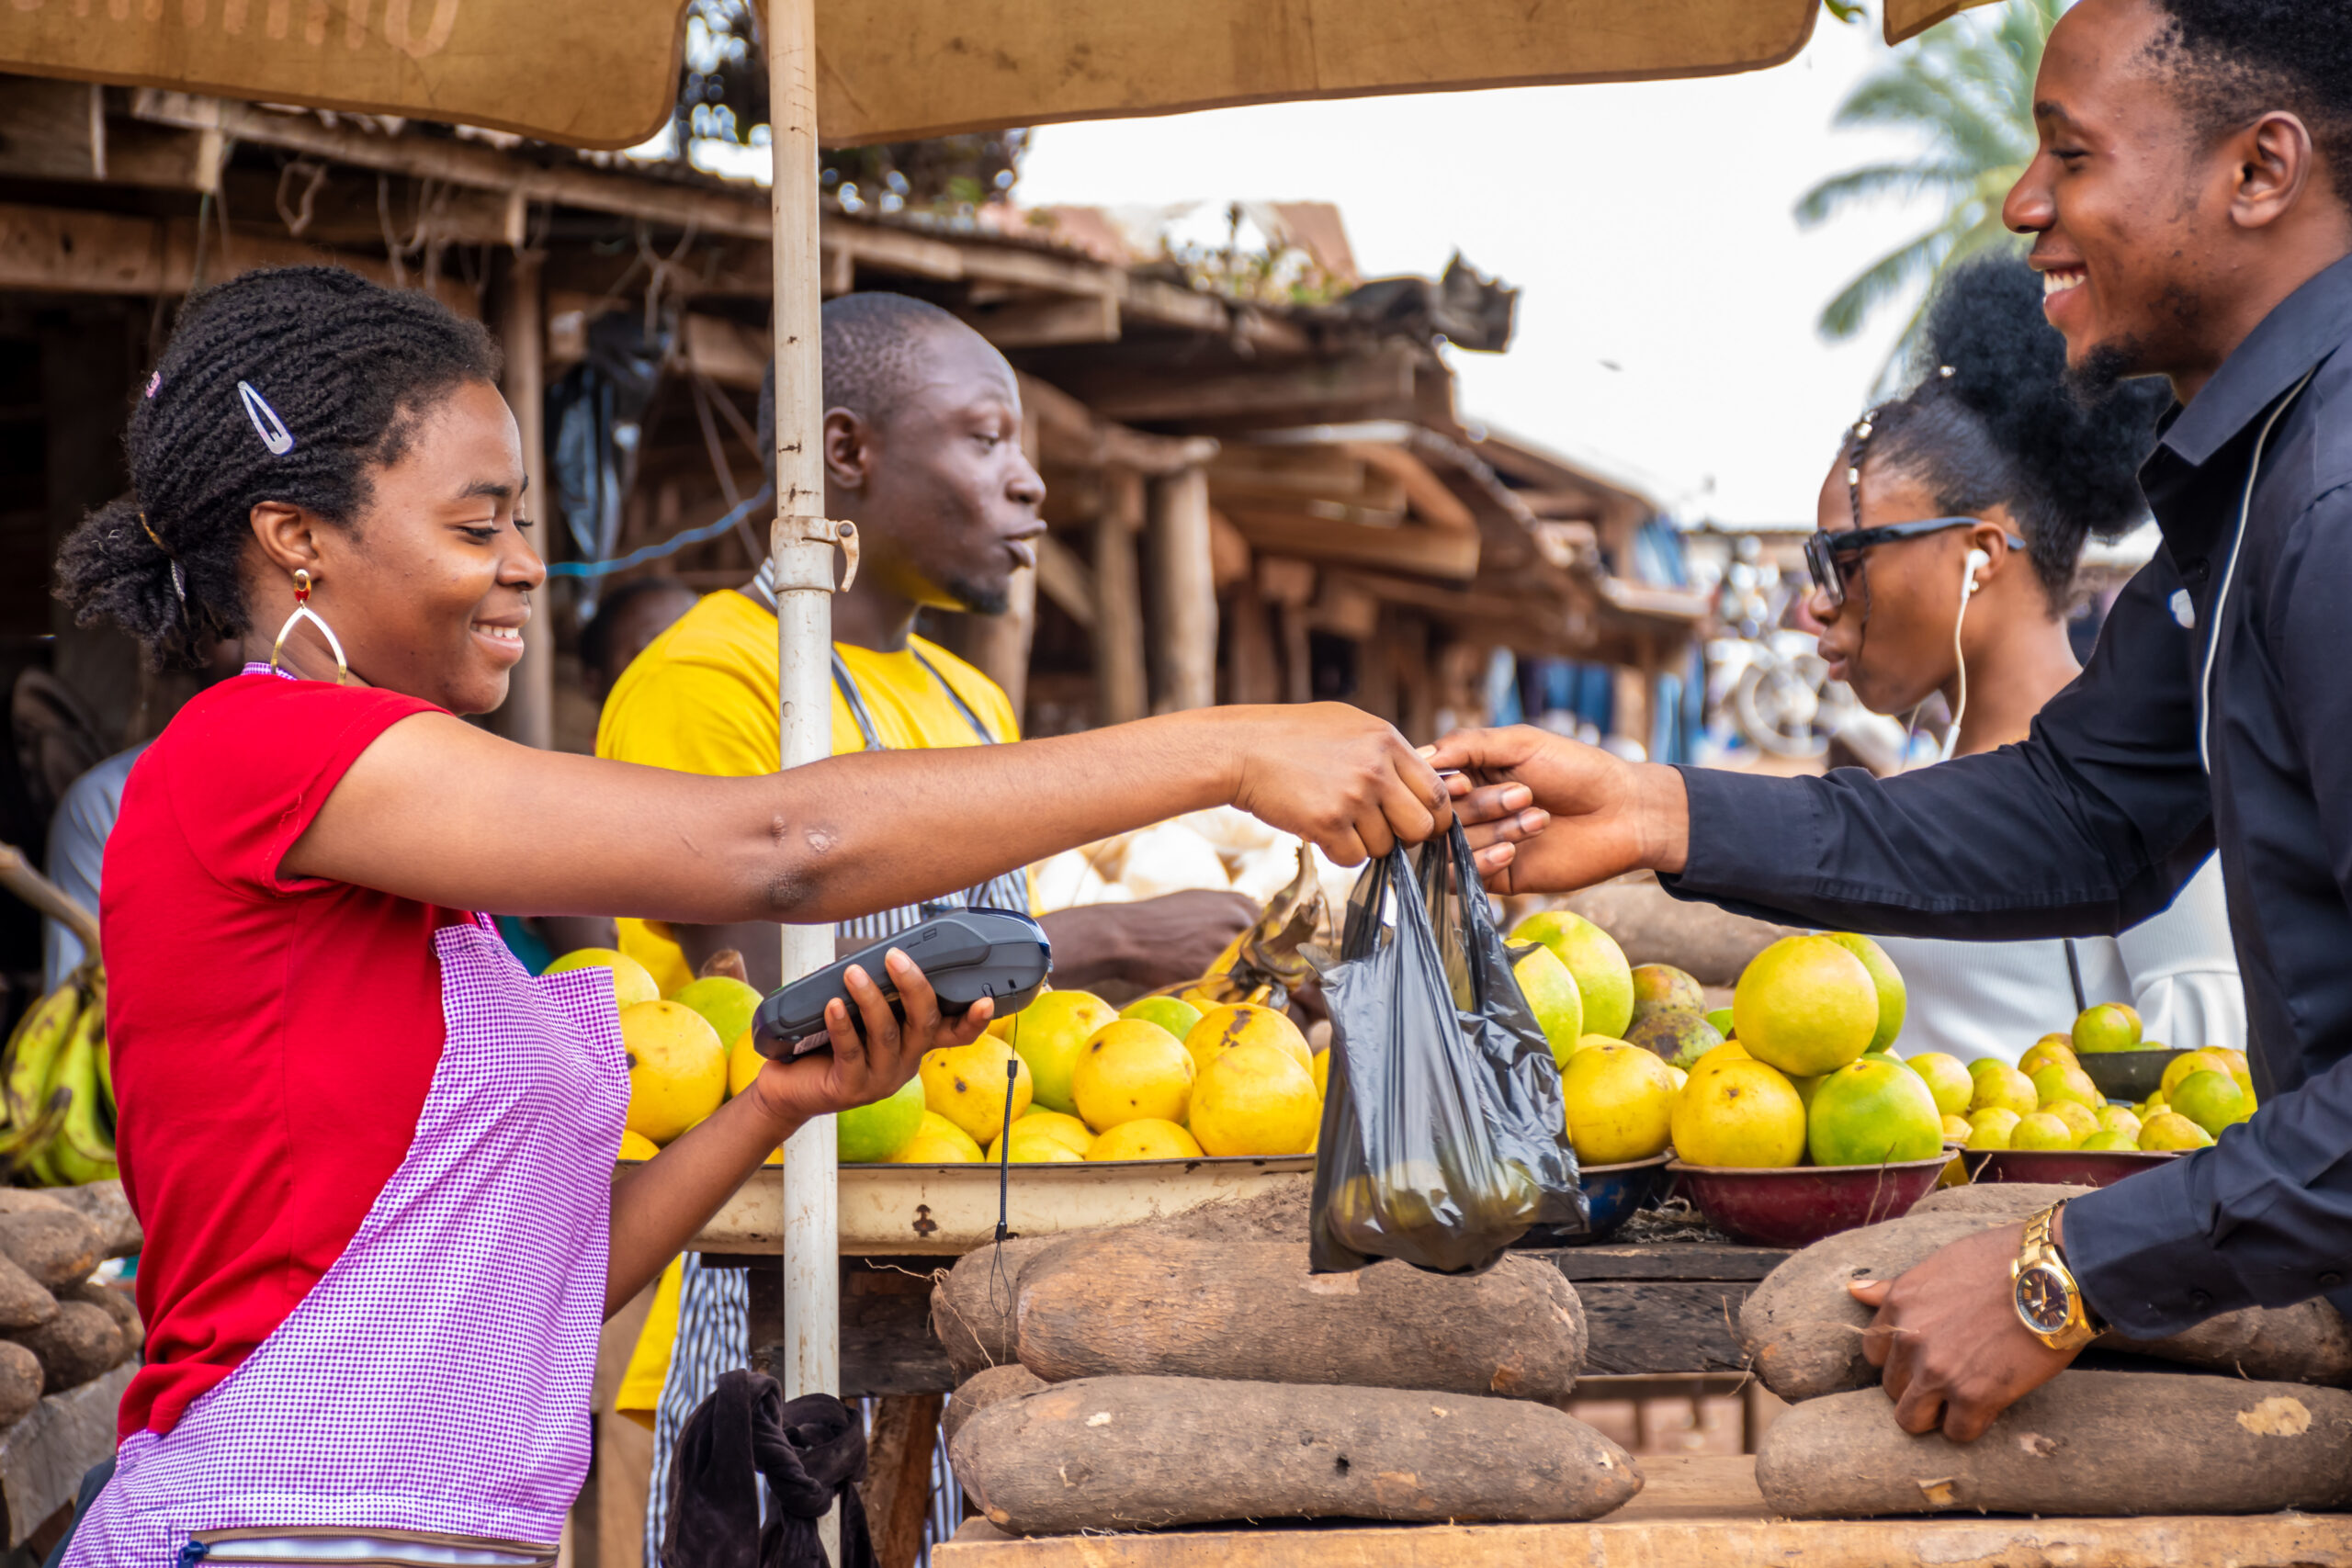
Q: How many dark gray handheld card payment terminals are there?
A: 1